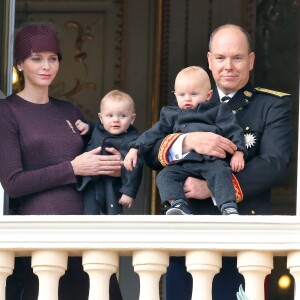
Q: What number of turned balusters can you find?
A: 7